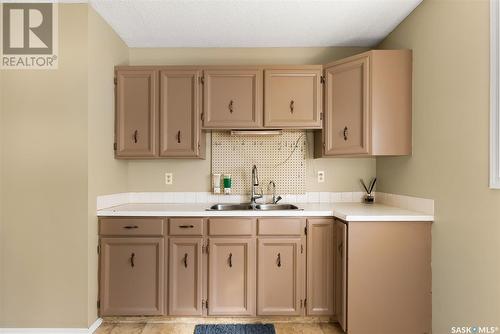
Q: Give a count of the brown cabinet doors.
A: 11